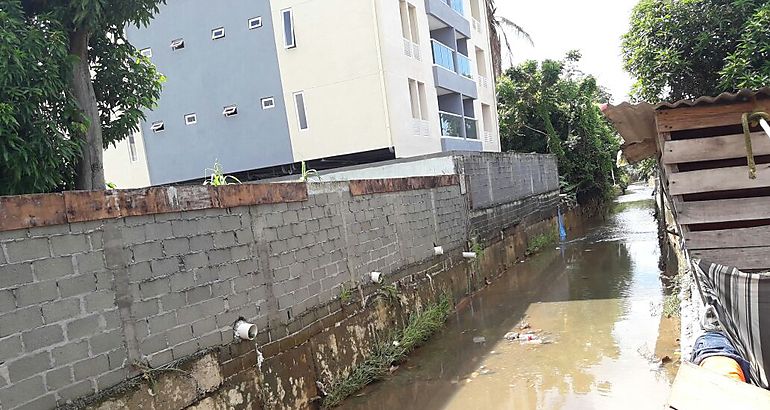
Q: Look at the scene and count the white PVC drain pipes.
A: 4